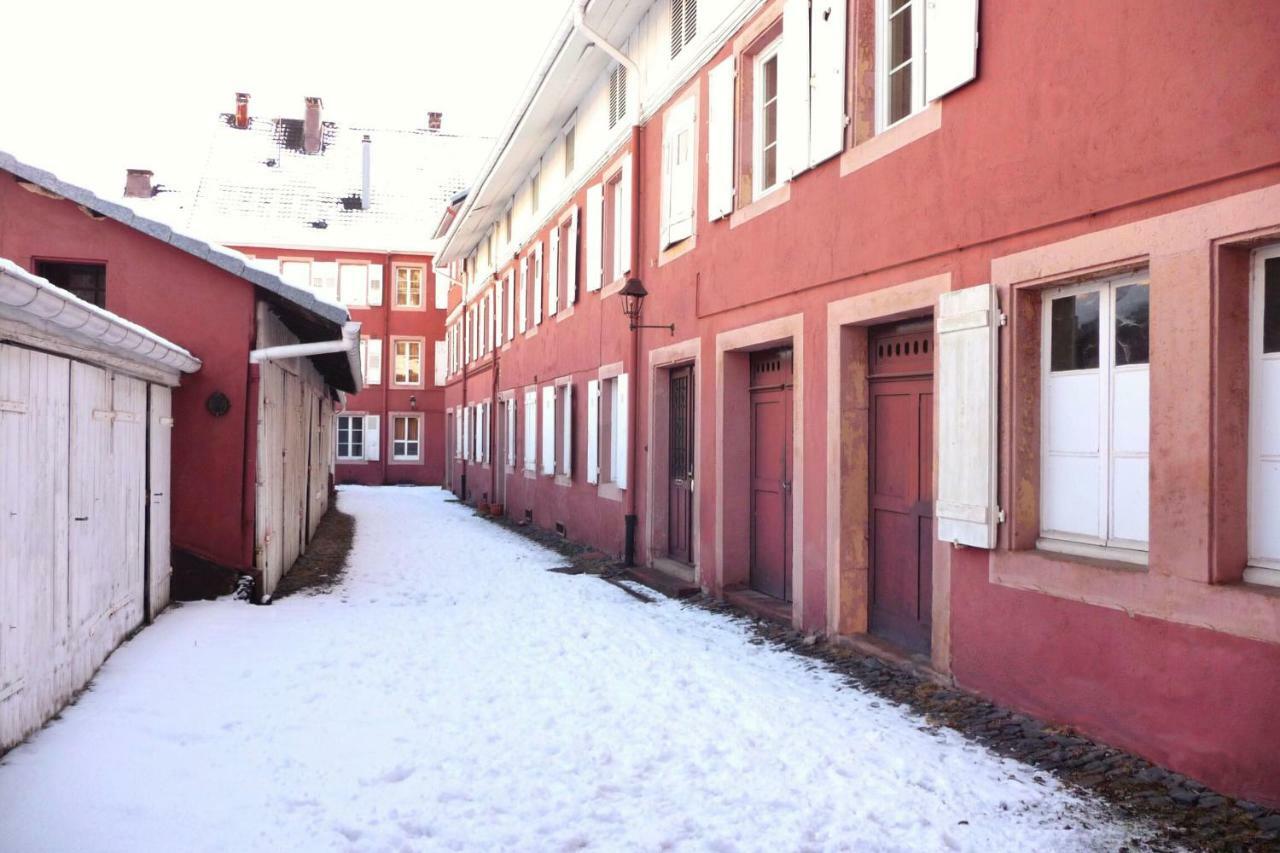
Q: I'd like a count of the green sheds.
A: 0